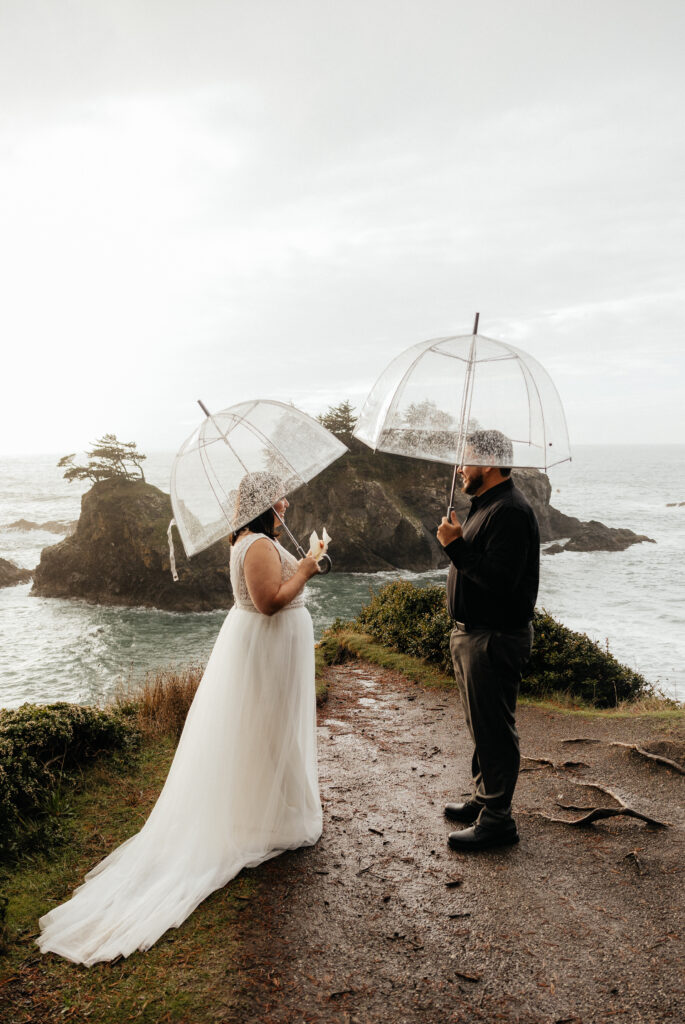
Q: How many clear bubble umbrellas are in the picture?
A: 2